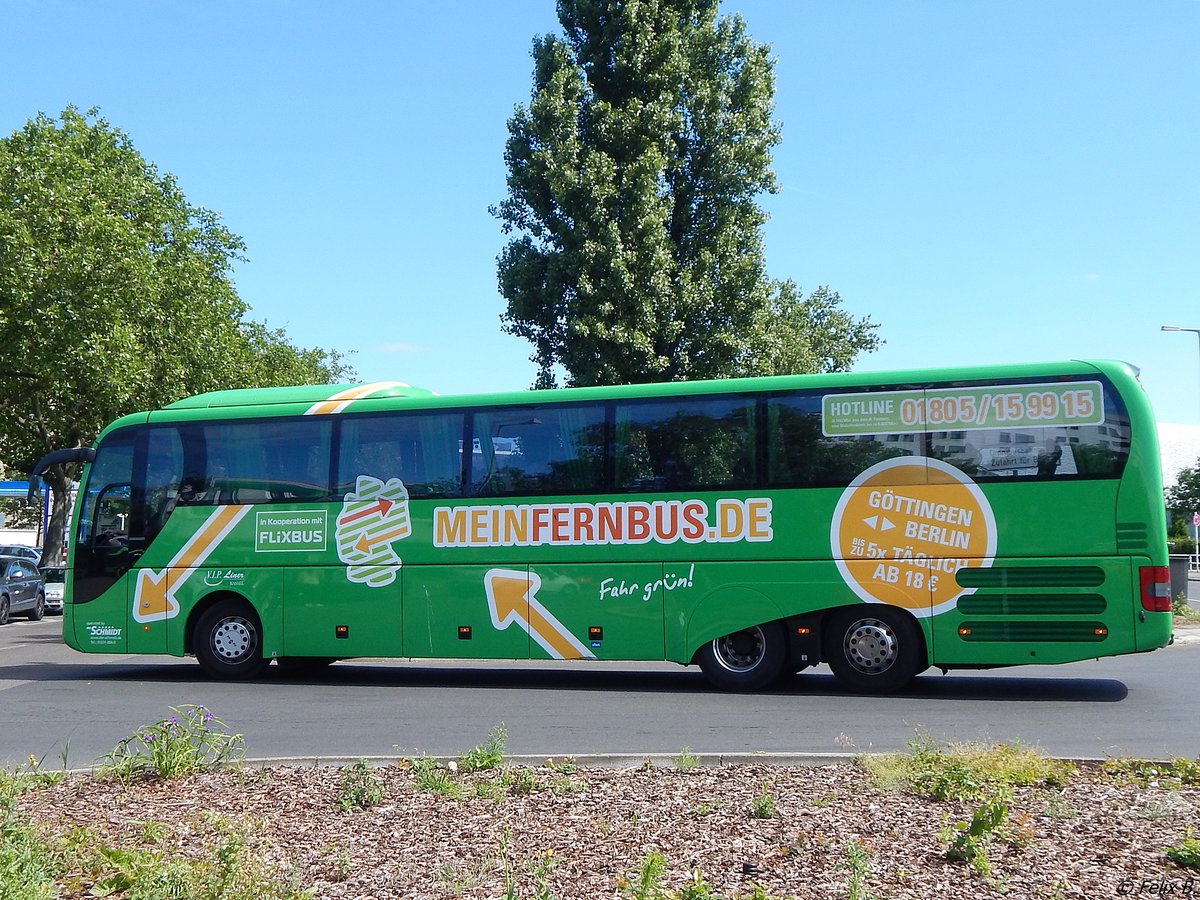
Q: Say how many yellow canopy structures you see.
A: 0